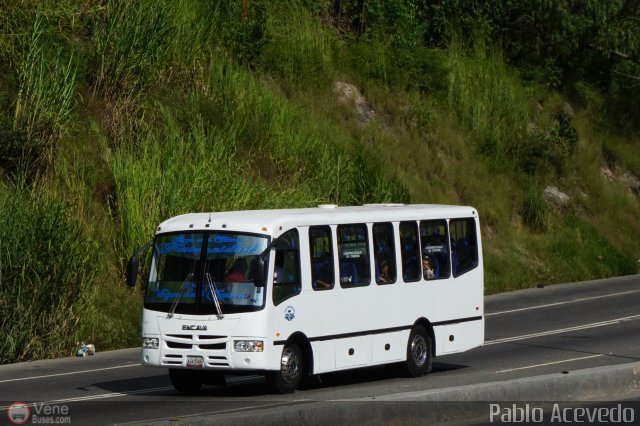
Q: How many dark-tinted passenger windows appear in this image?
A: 6